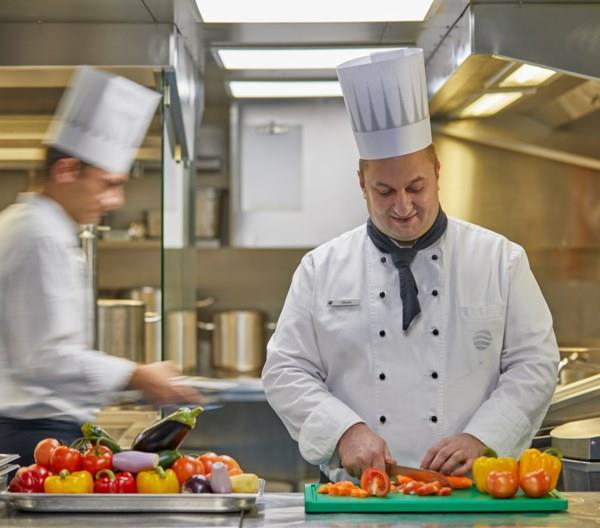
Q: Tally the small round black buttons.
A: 10